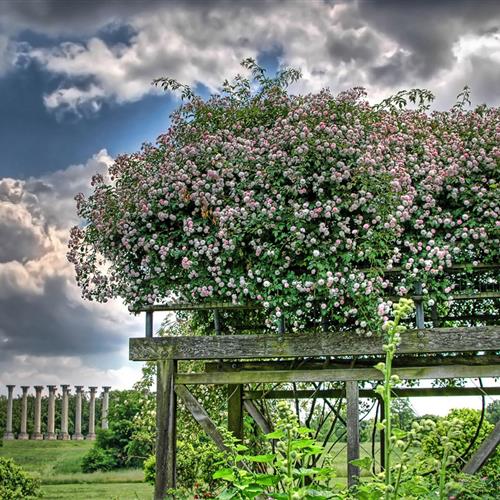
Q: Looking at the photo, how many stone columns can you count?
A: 8